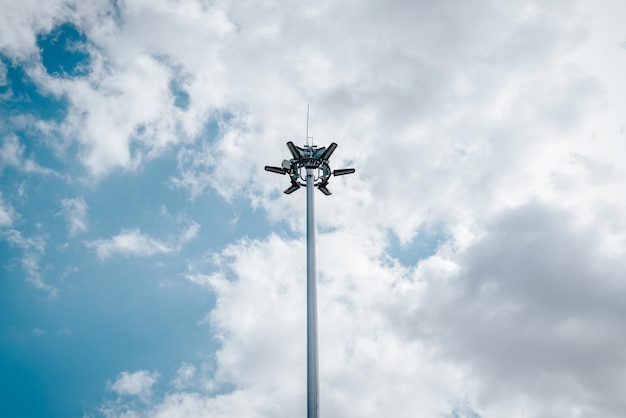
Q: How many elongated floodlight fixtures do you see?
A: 6